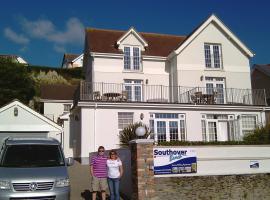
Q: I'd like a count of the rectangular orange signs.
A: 0